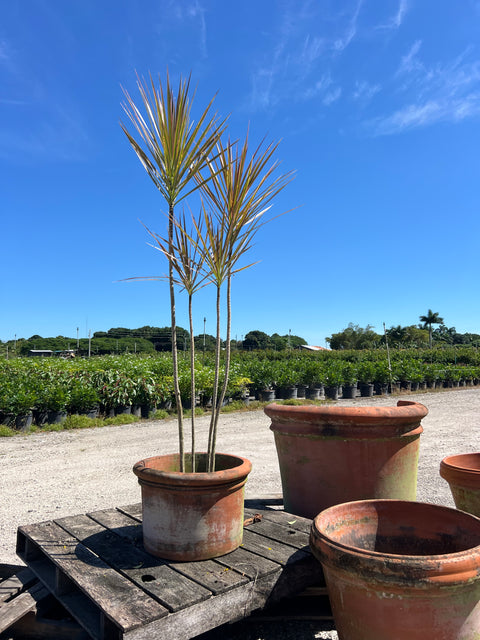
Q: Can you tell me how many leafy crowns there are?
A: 4